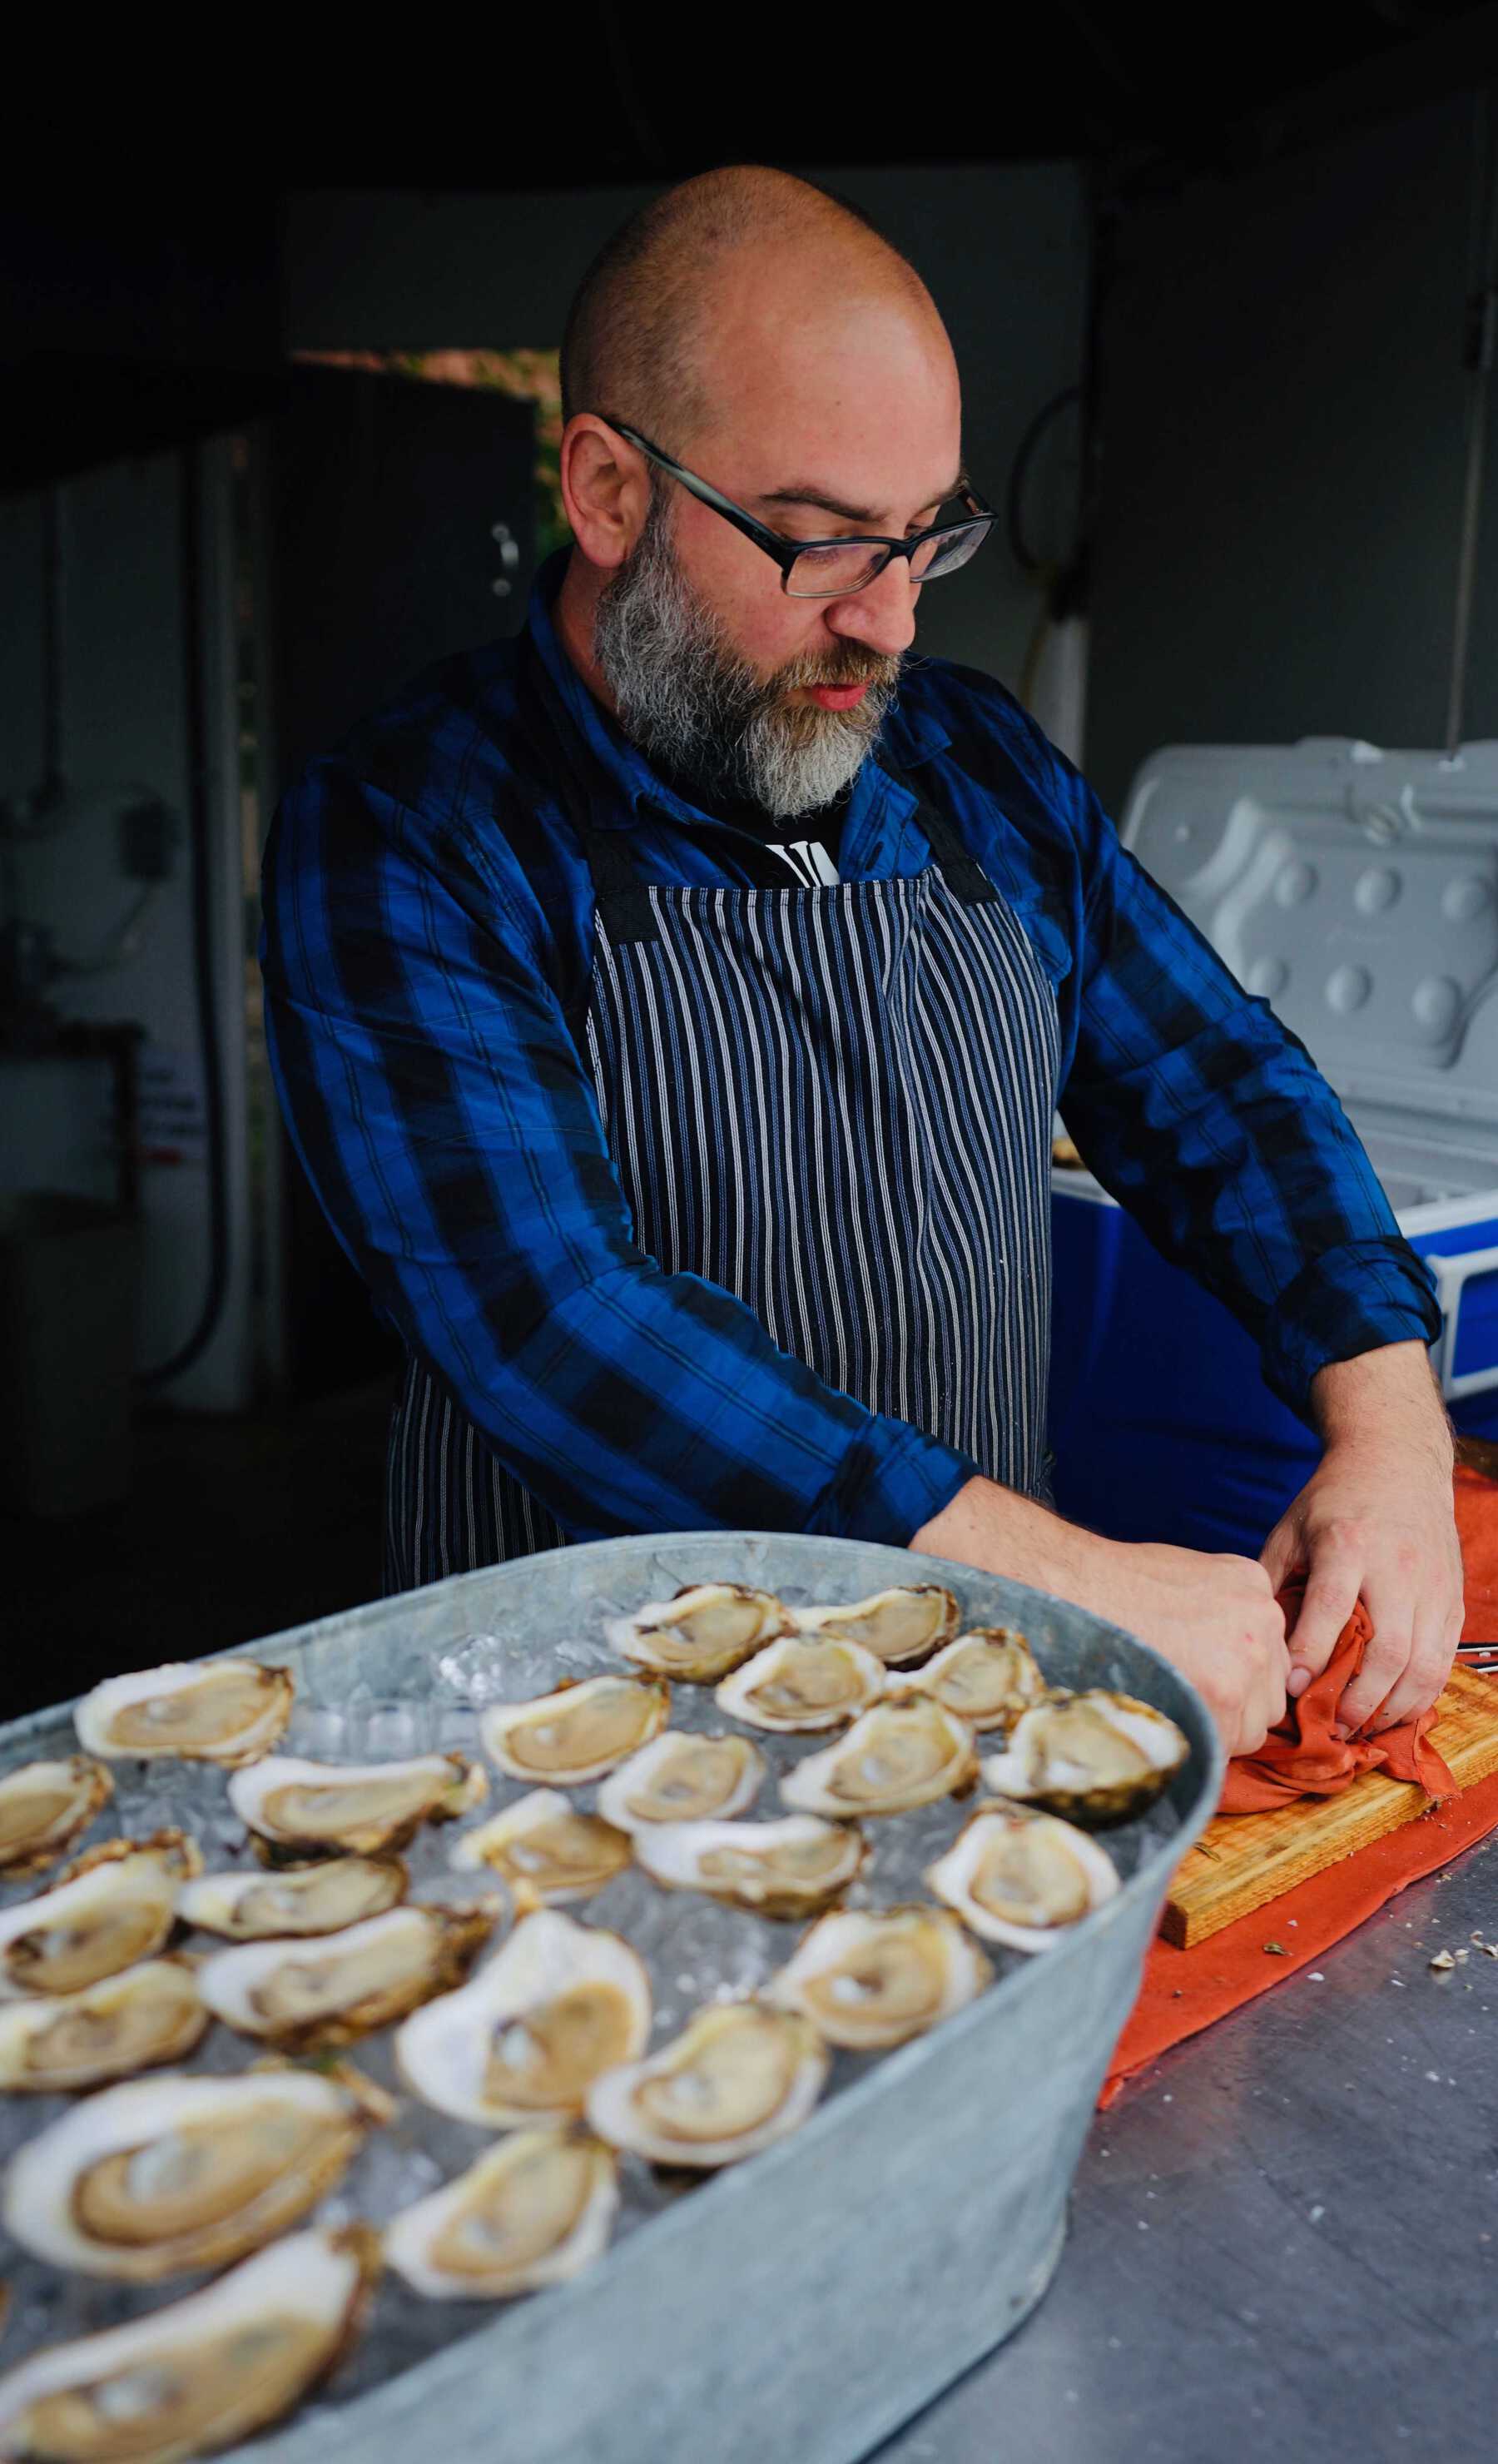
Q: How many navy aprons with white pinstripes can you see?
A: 1